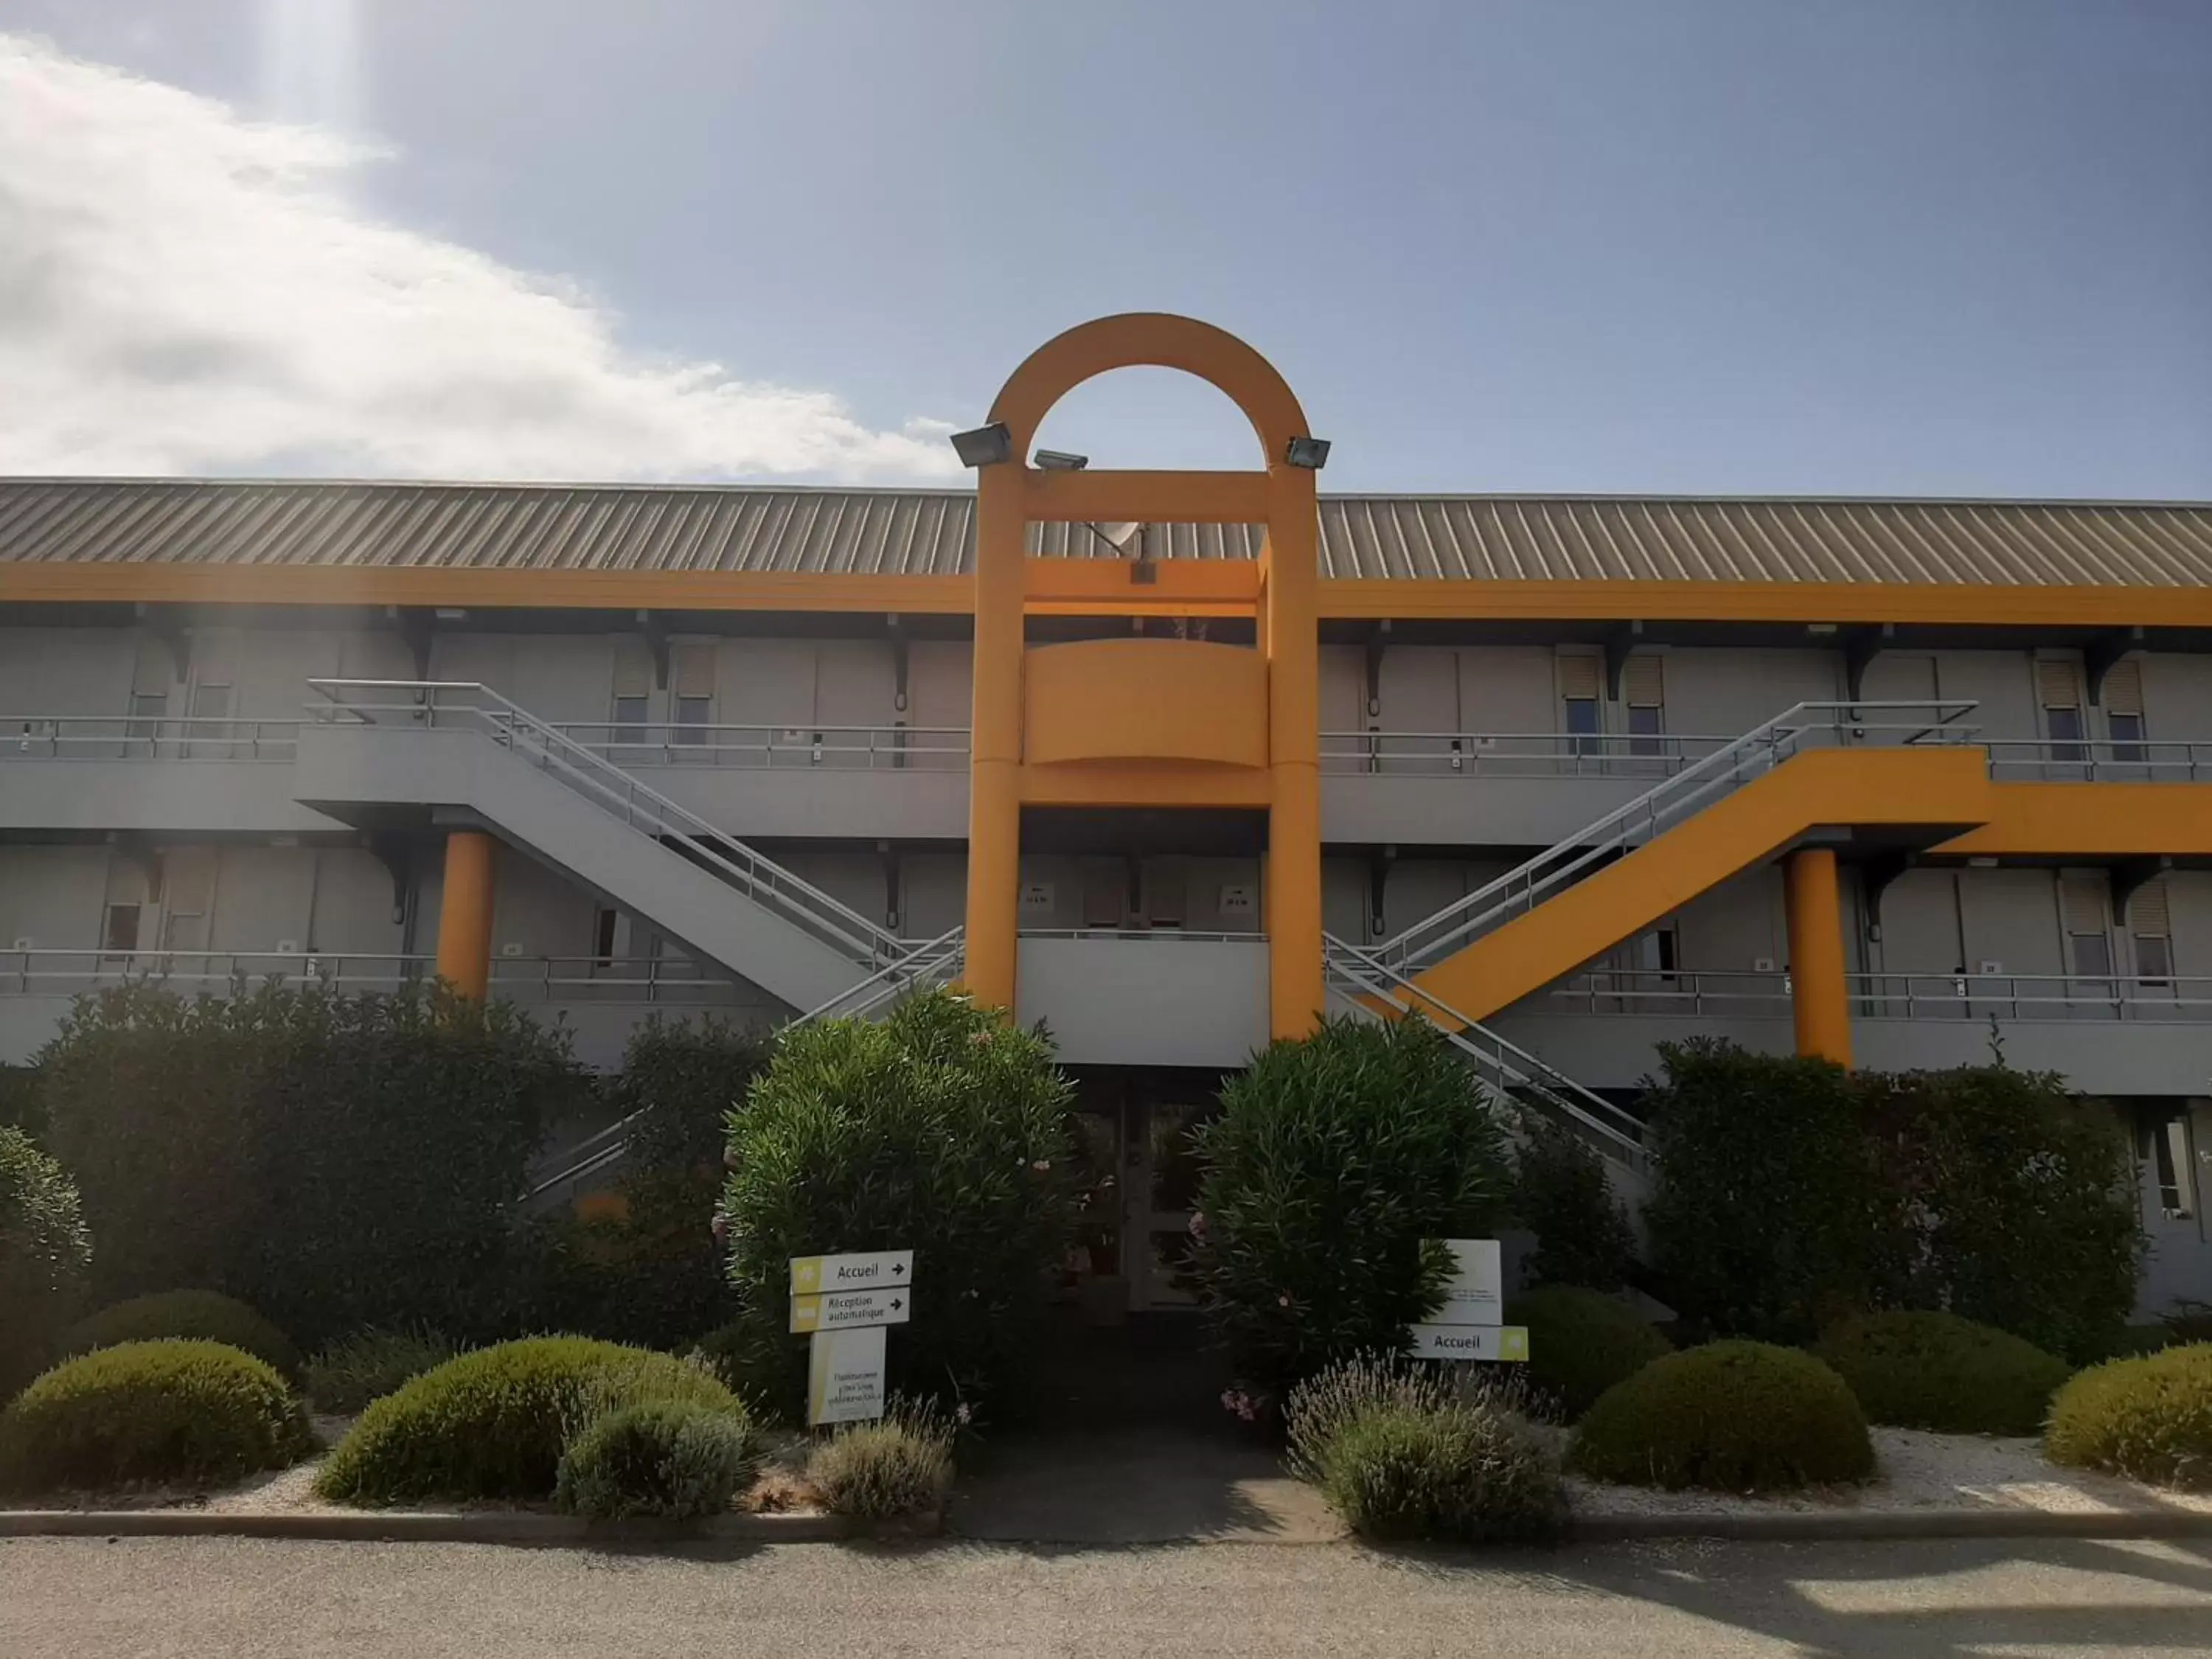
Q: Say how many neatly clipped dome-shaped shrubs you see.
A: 7